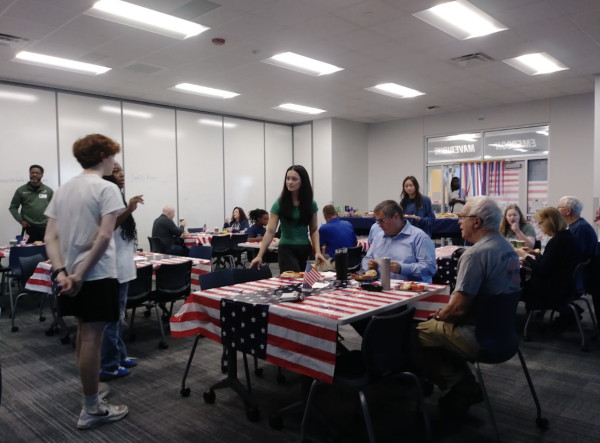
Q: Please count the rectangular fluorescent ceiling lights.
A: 8